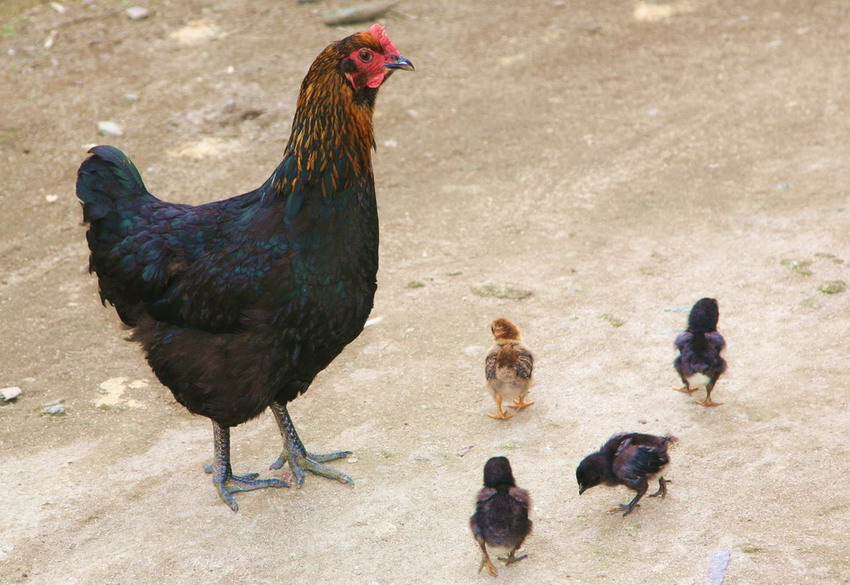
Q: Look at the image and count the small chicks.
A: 4